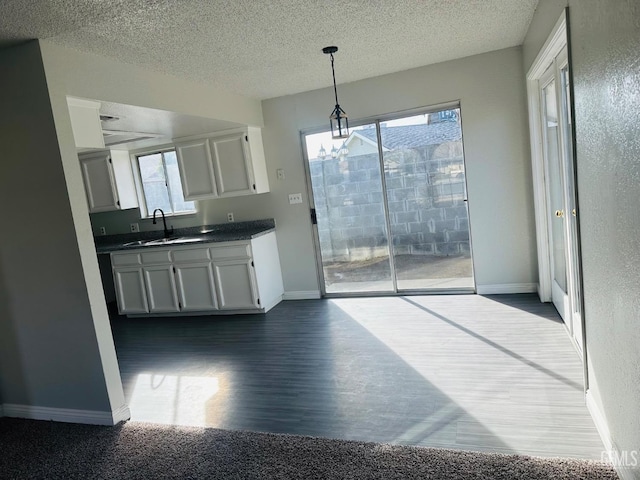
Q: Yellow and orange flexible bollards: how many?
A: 0